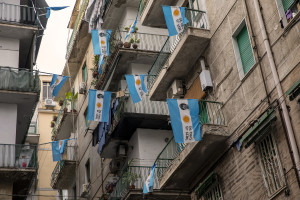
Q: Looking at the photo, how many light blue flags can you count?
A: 11